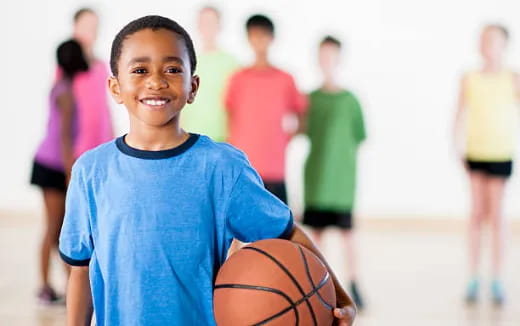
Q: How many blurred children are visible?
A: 6